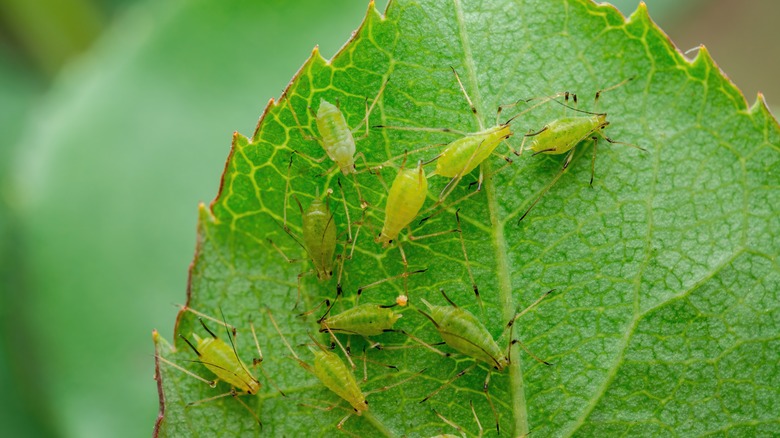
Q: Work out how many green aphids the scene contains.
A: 9